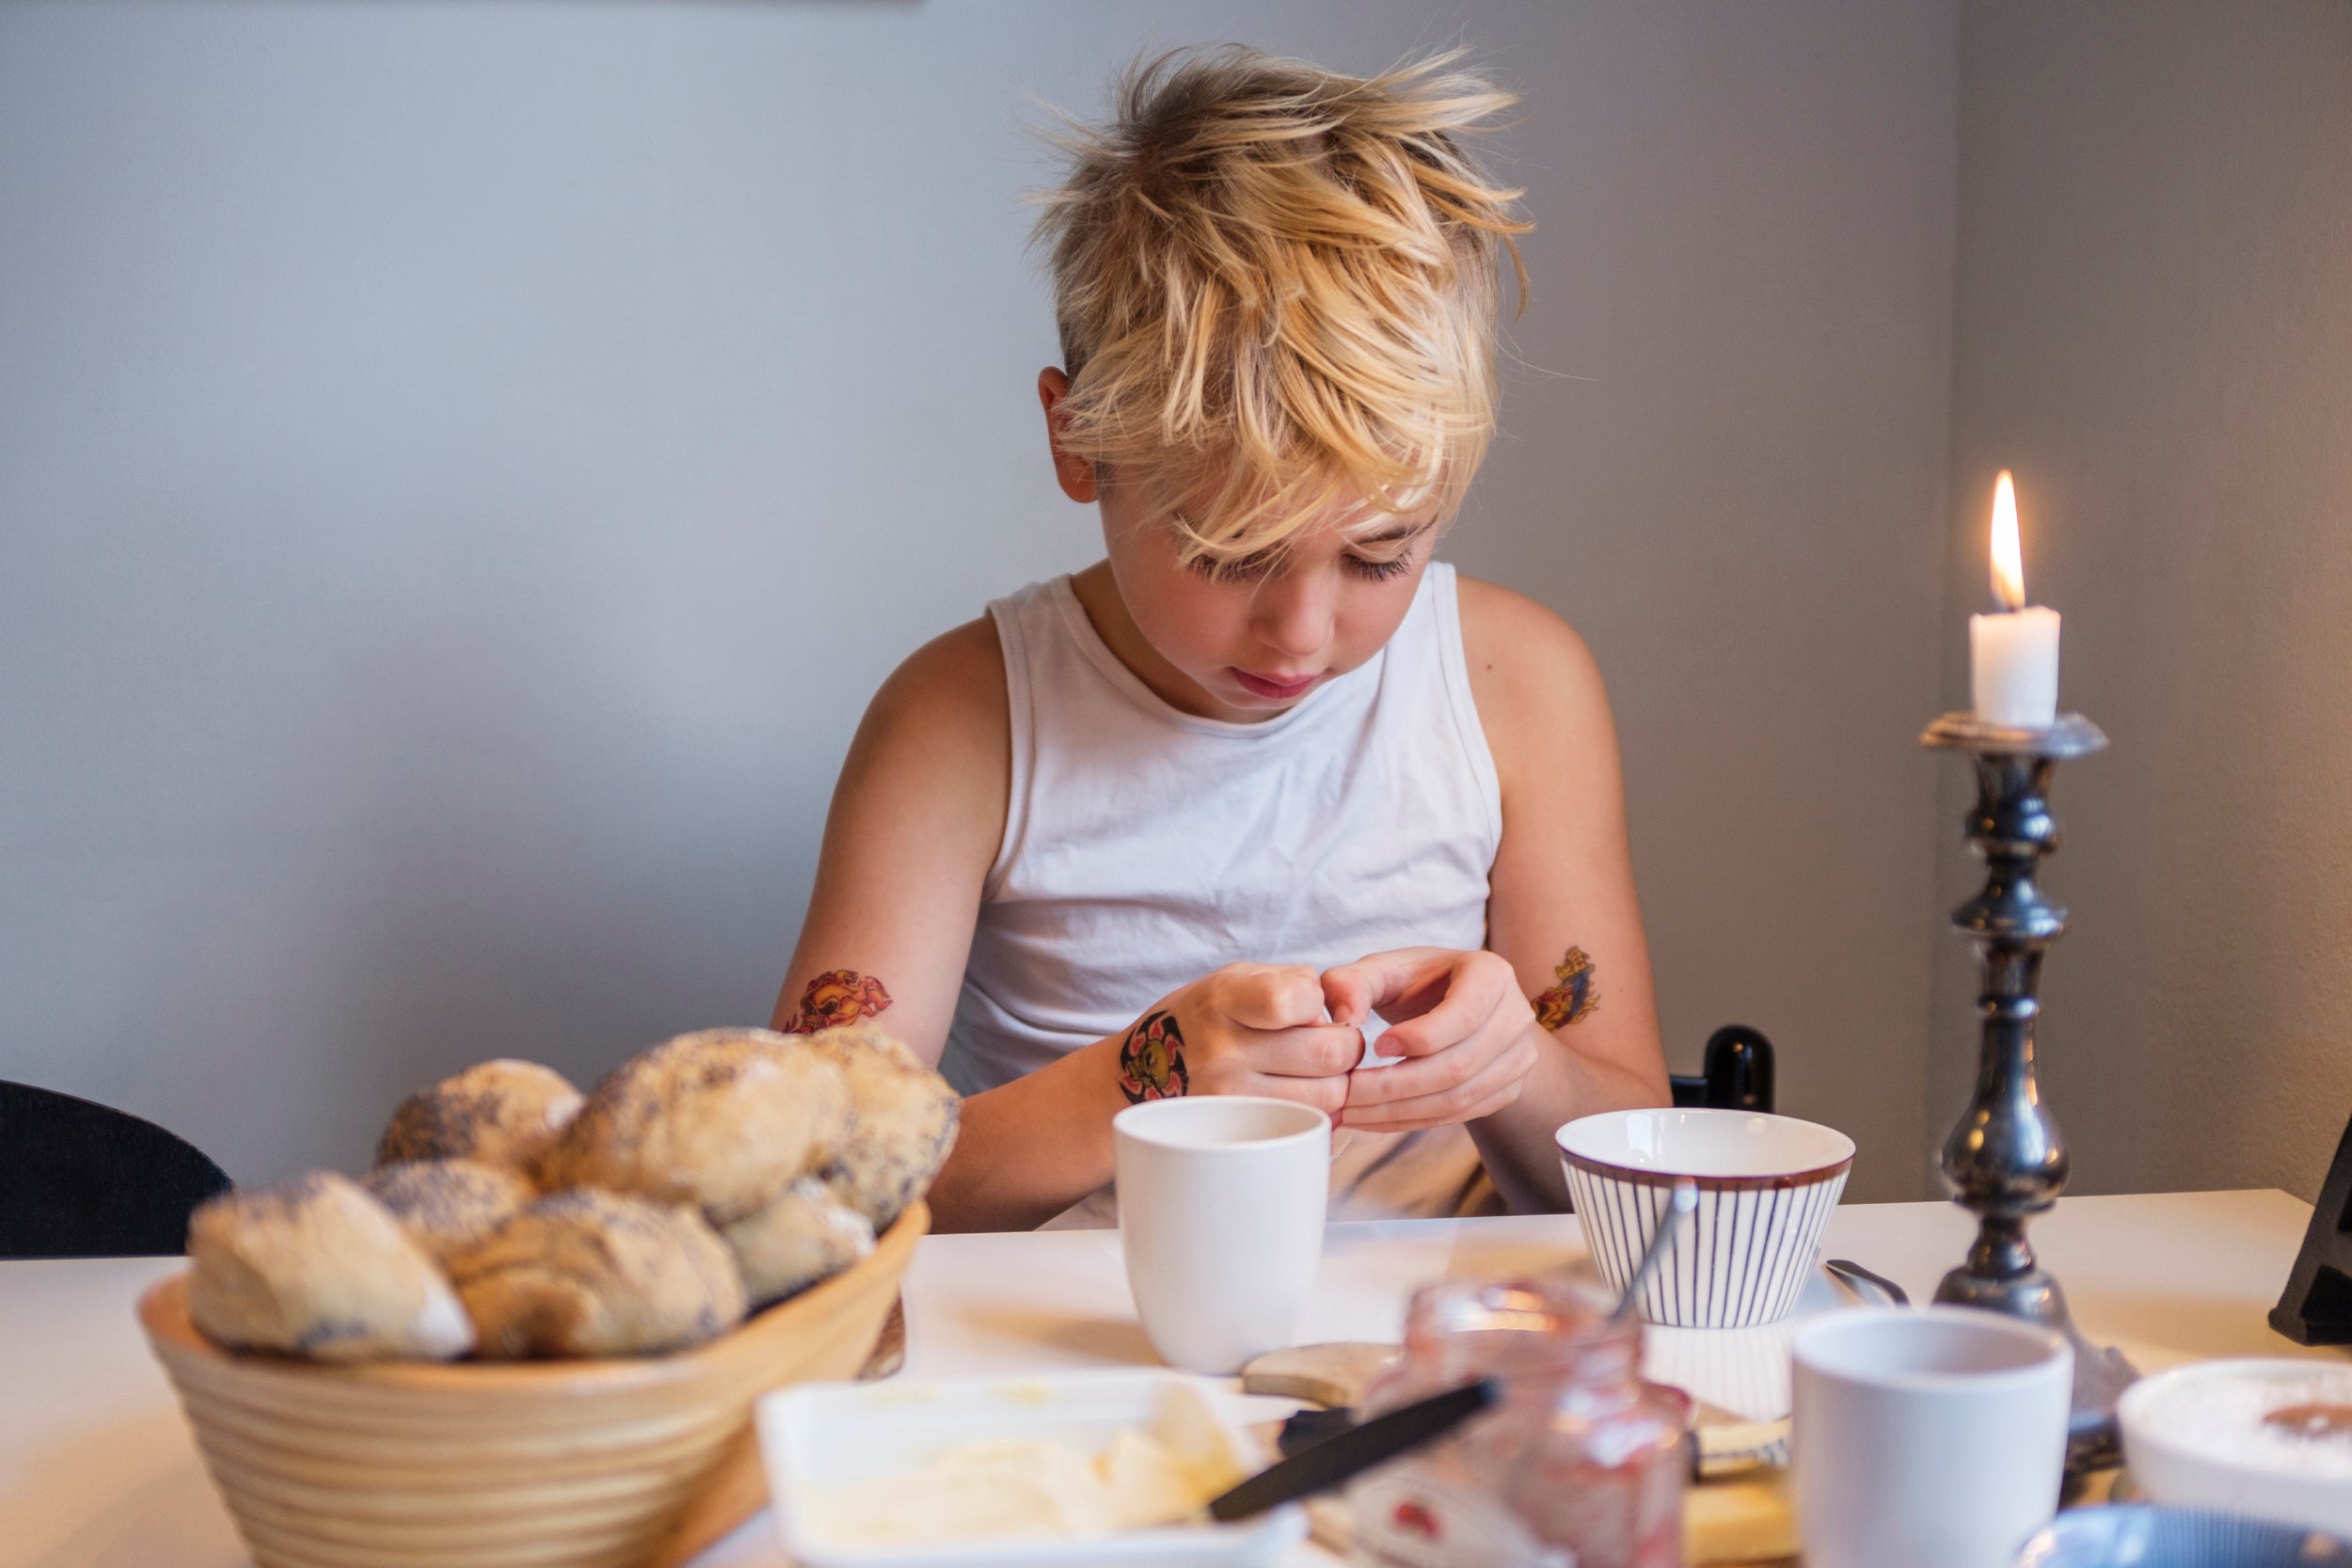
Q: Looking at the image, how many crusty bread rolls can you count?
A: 7